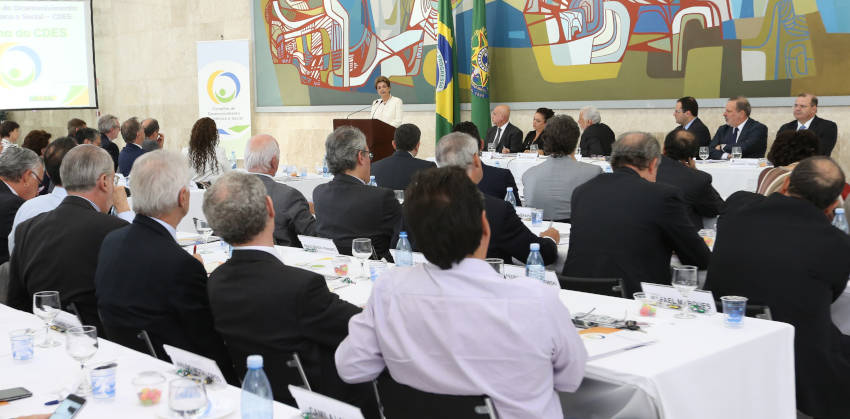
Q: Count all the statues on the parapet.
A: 0